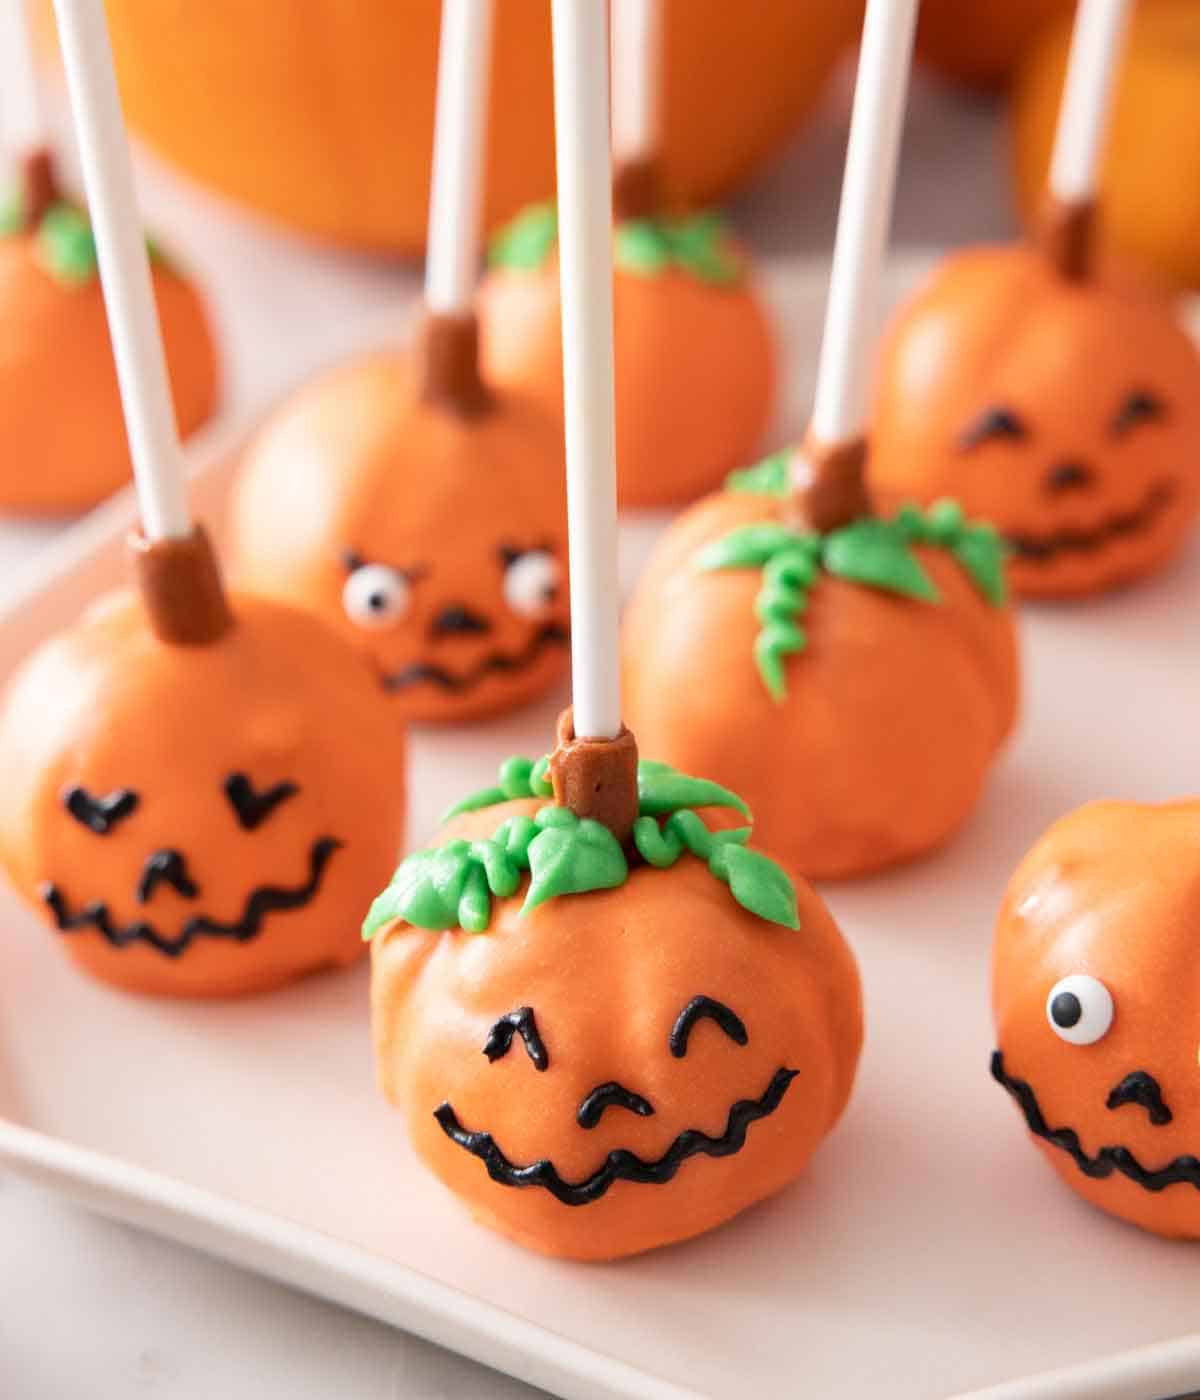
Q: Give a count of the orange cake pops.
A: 8